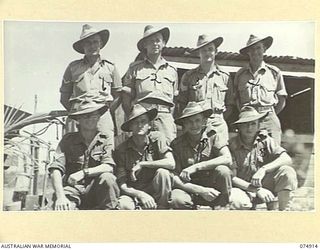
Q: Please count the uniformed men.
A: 8